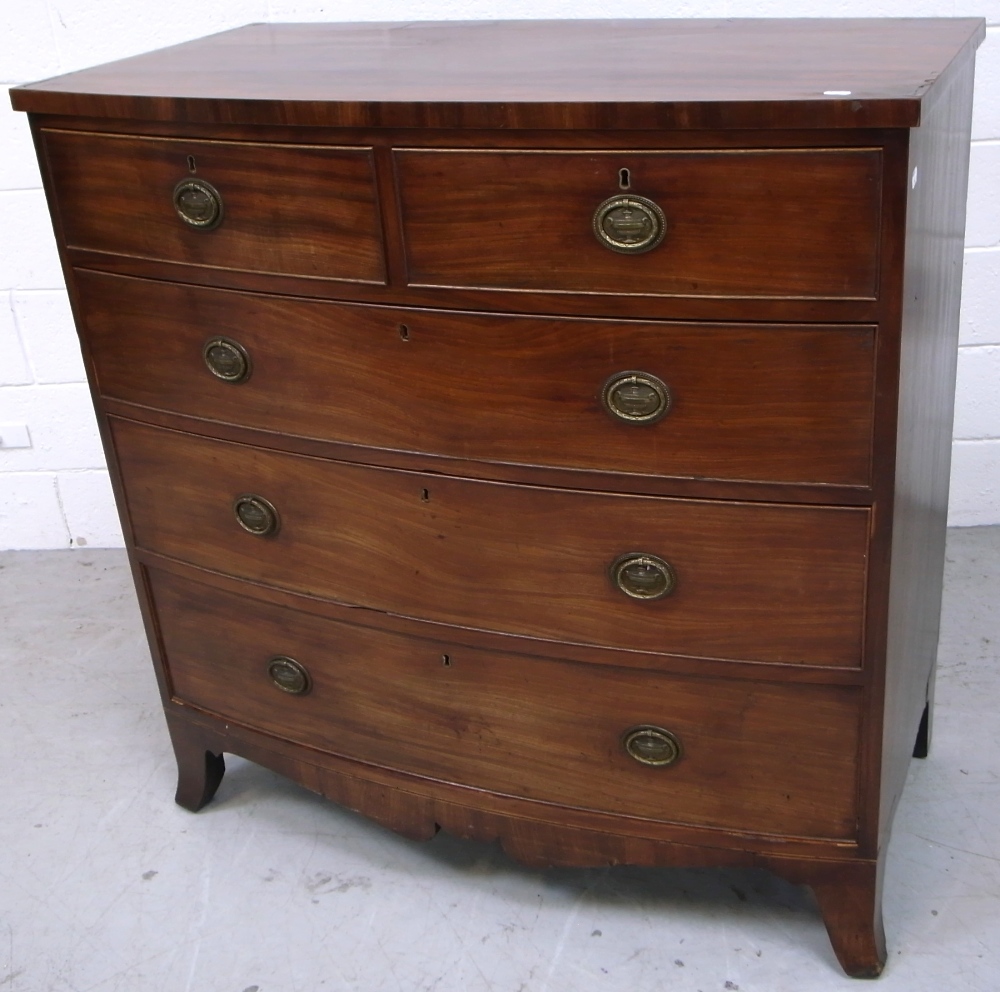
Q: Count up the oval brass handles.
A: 8